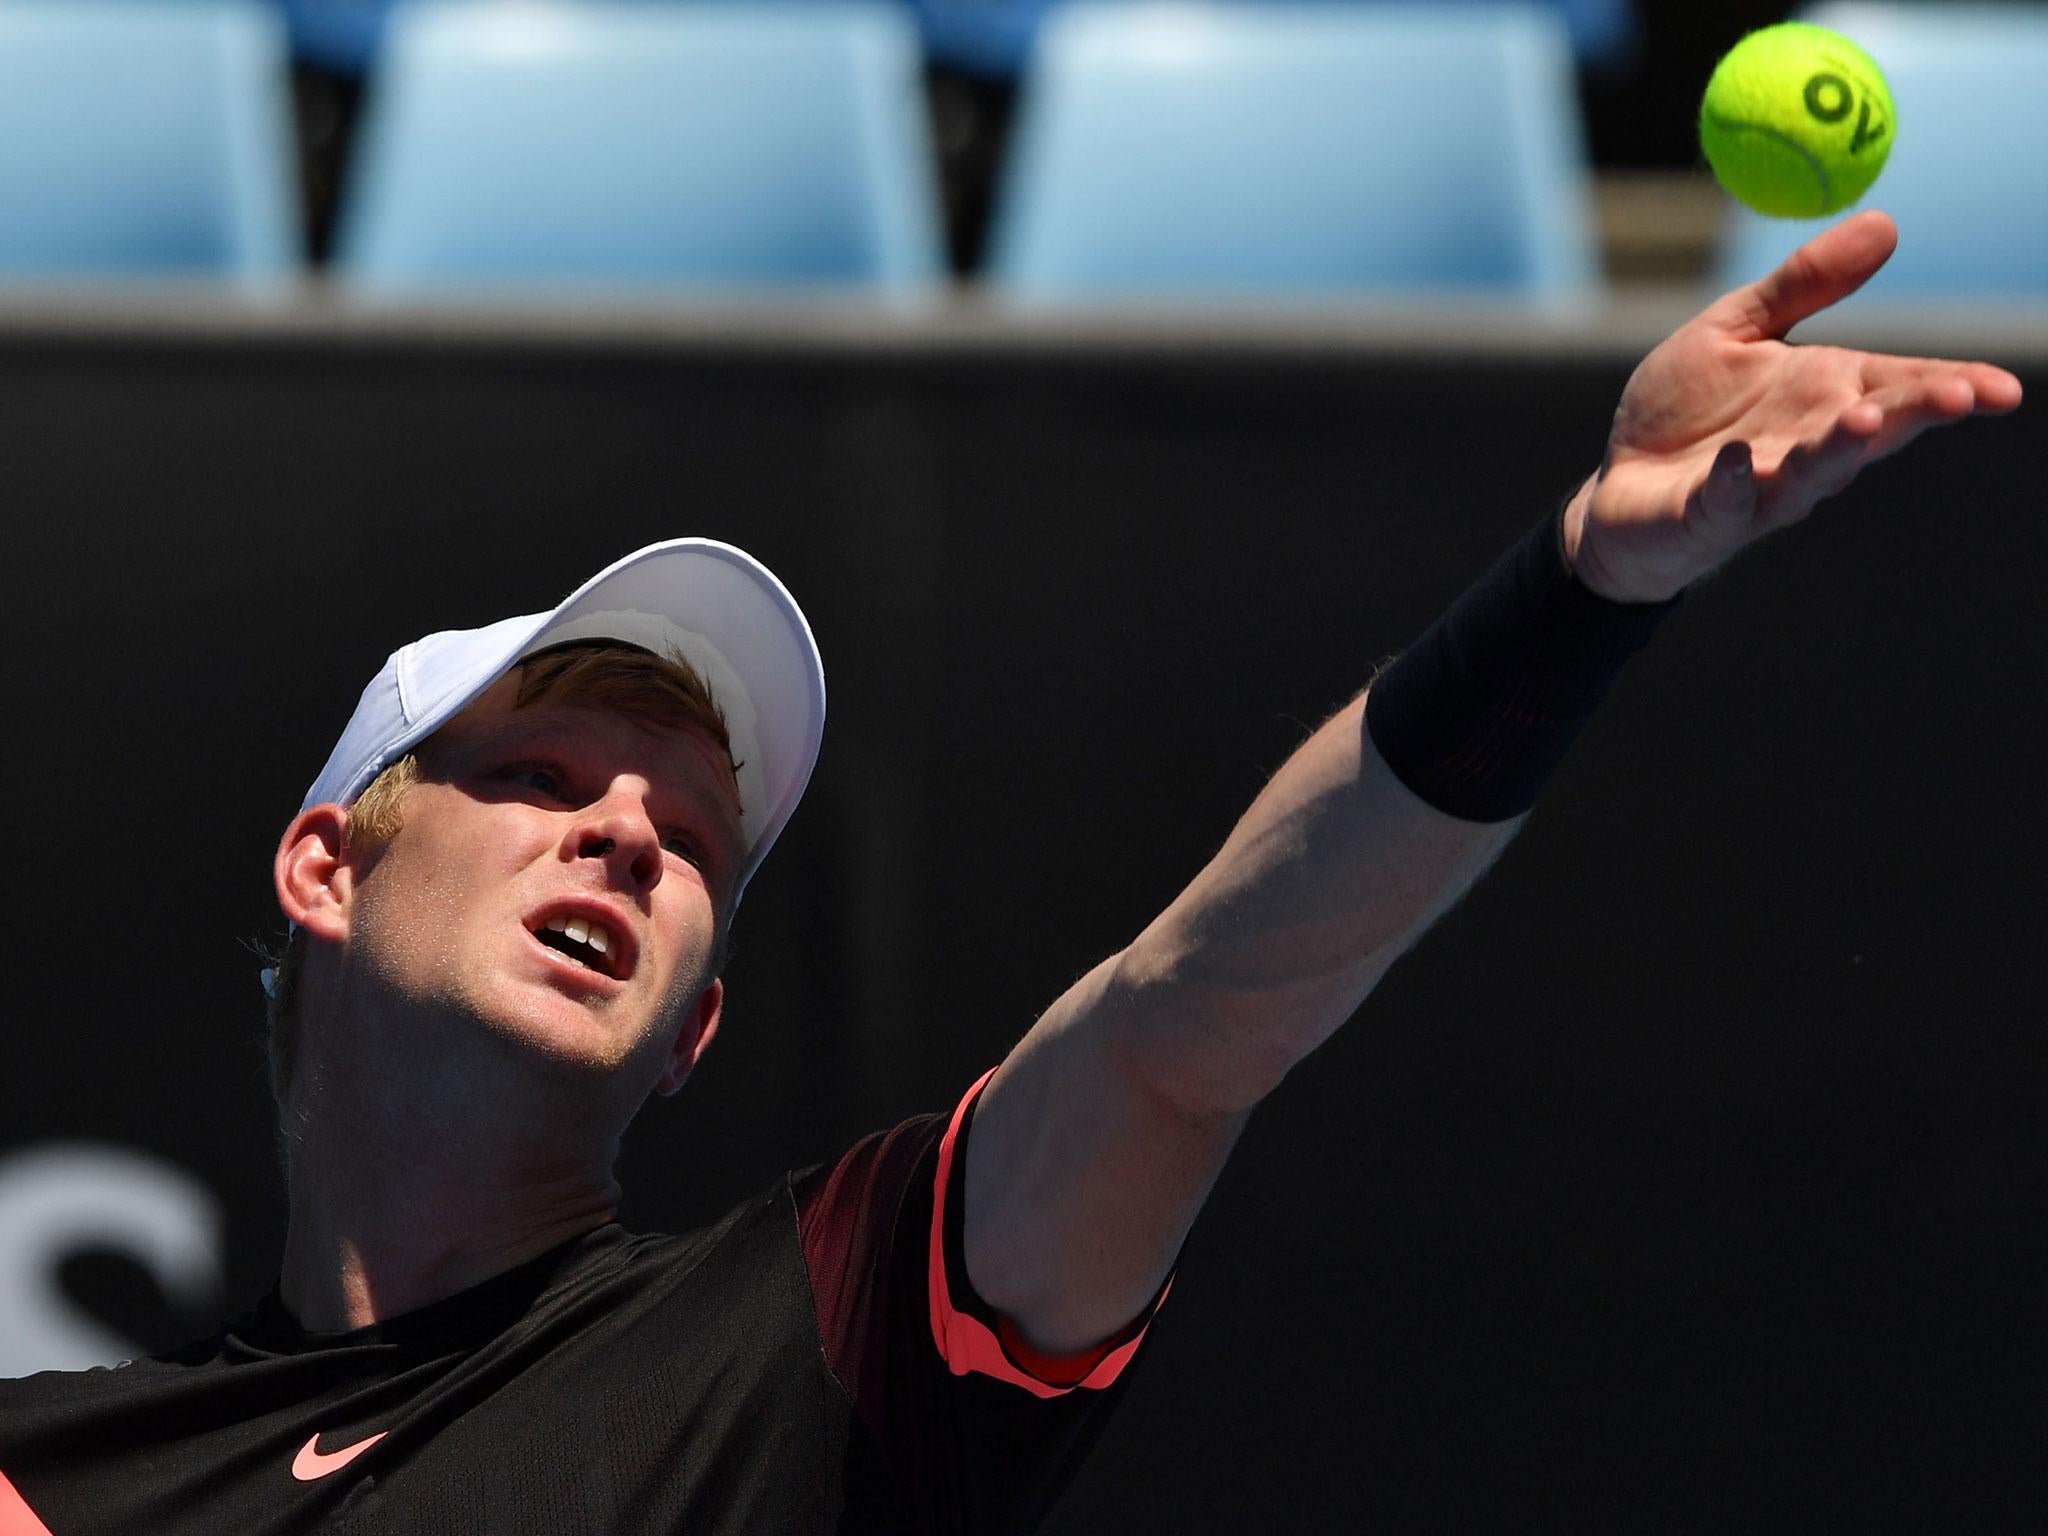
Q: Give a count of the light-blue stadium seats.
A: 4